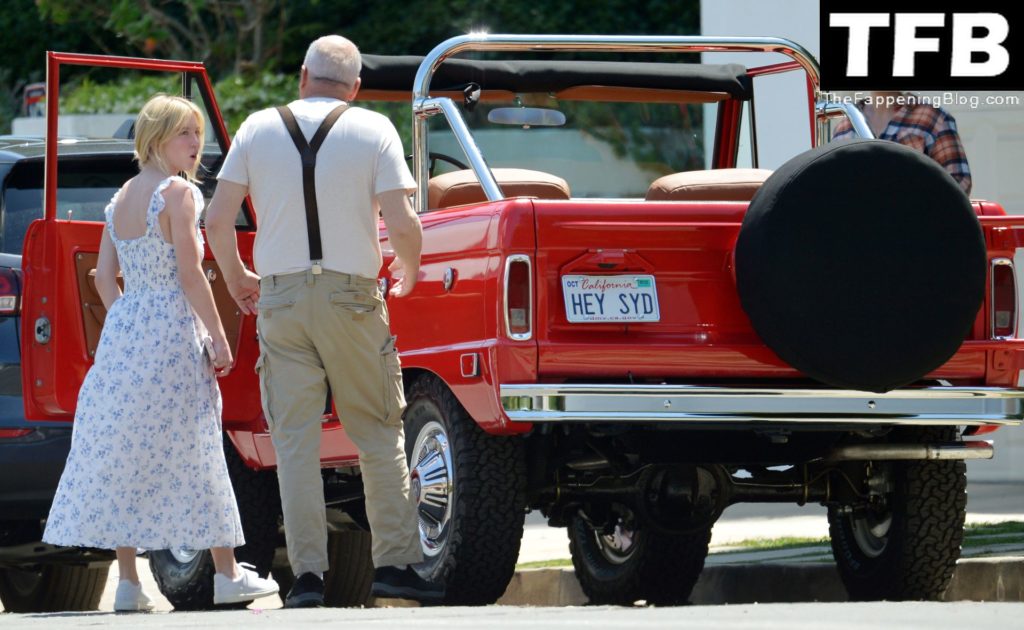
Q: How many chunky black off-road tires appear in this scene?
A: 4